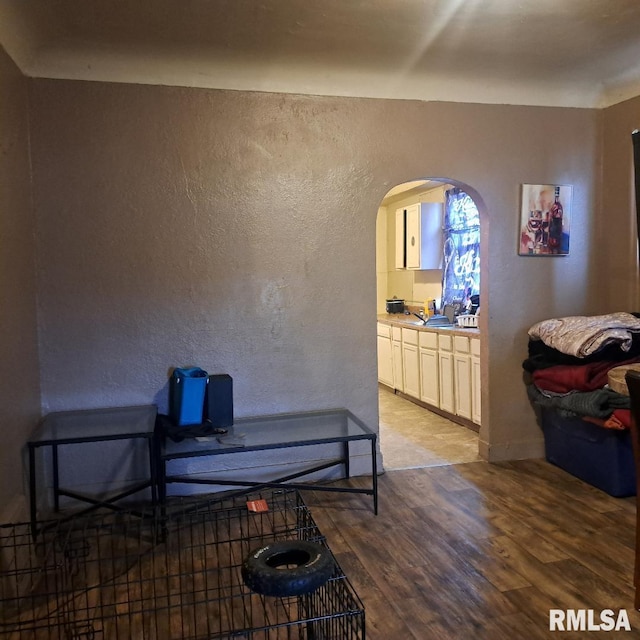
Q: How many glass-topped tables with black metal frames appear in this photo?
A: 2